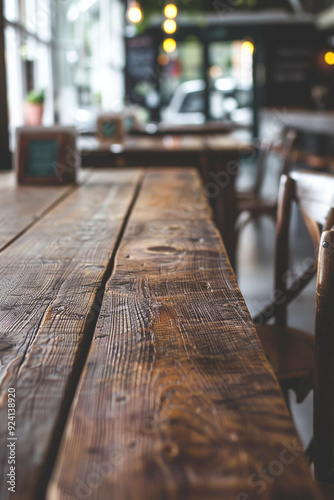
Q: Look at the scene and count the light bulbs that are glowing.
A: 6